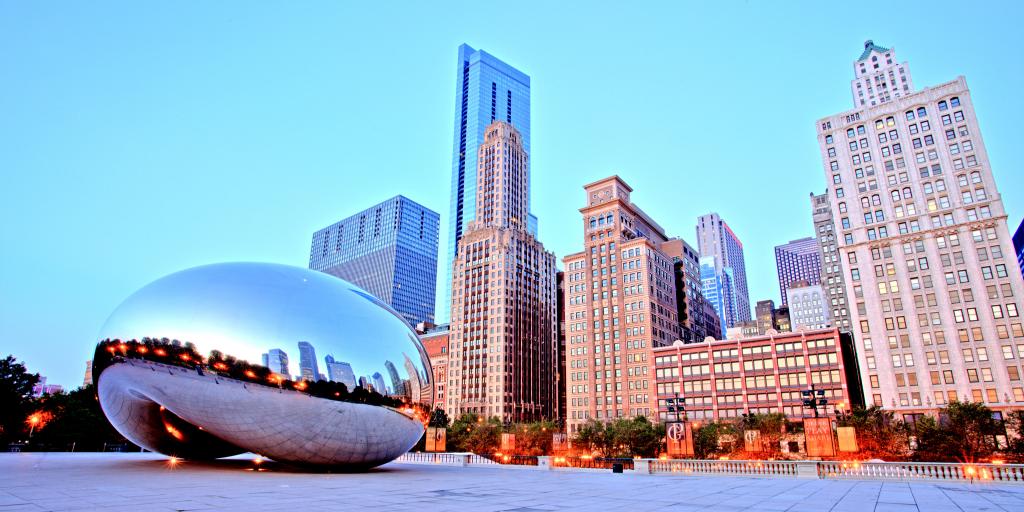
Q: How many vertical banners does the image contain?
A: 7